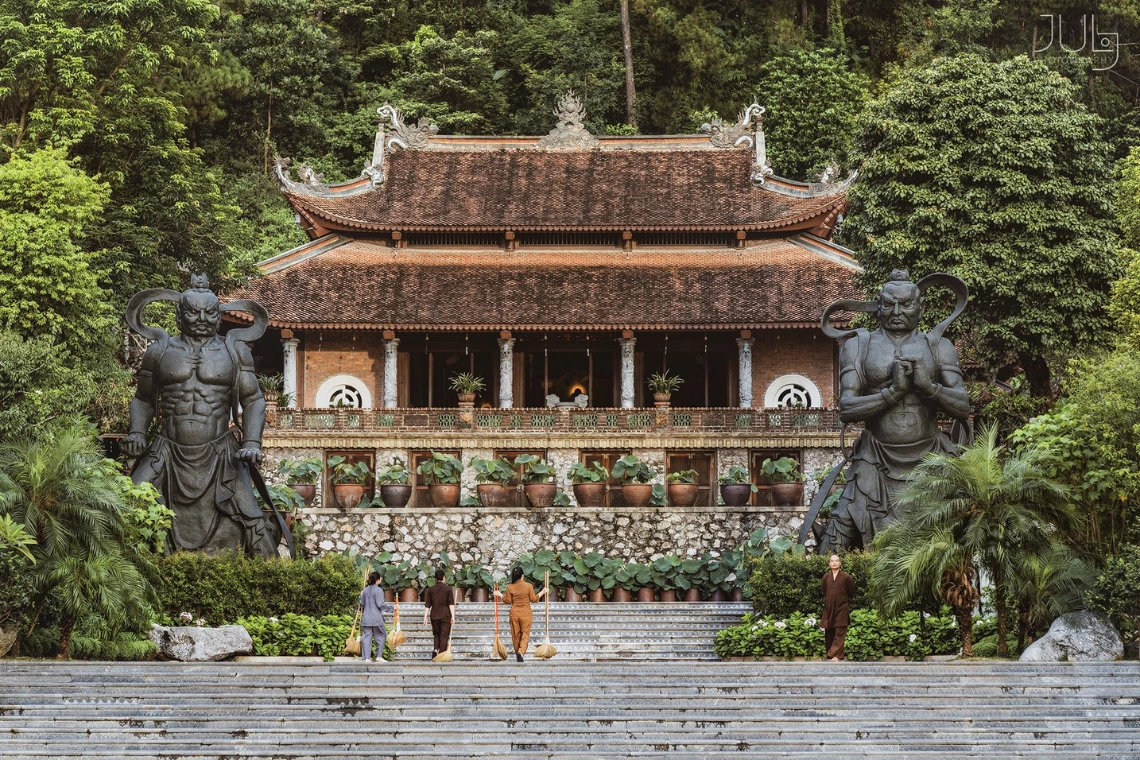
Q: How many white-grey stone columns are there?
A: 5